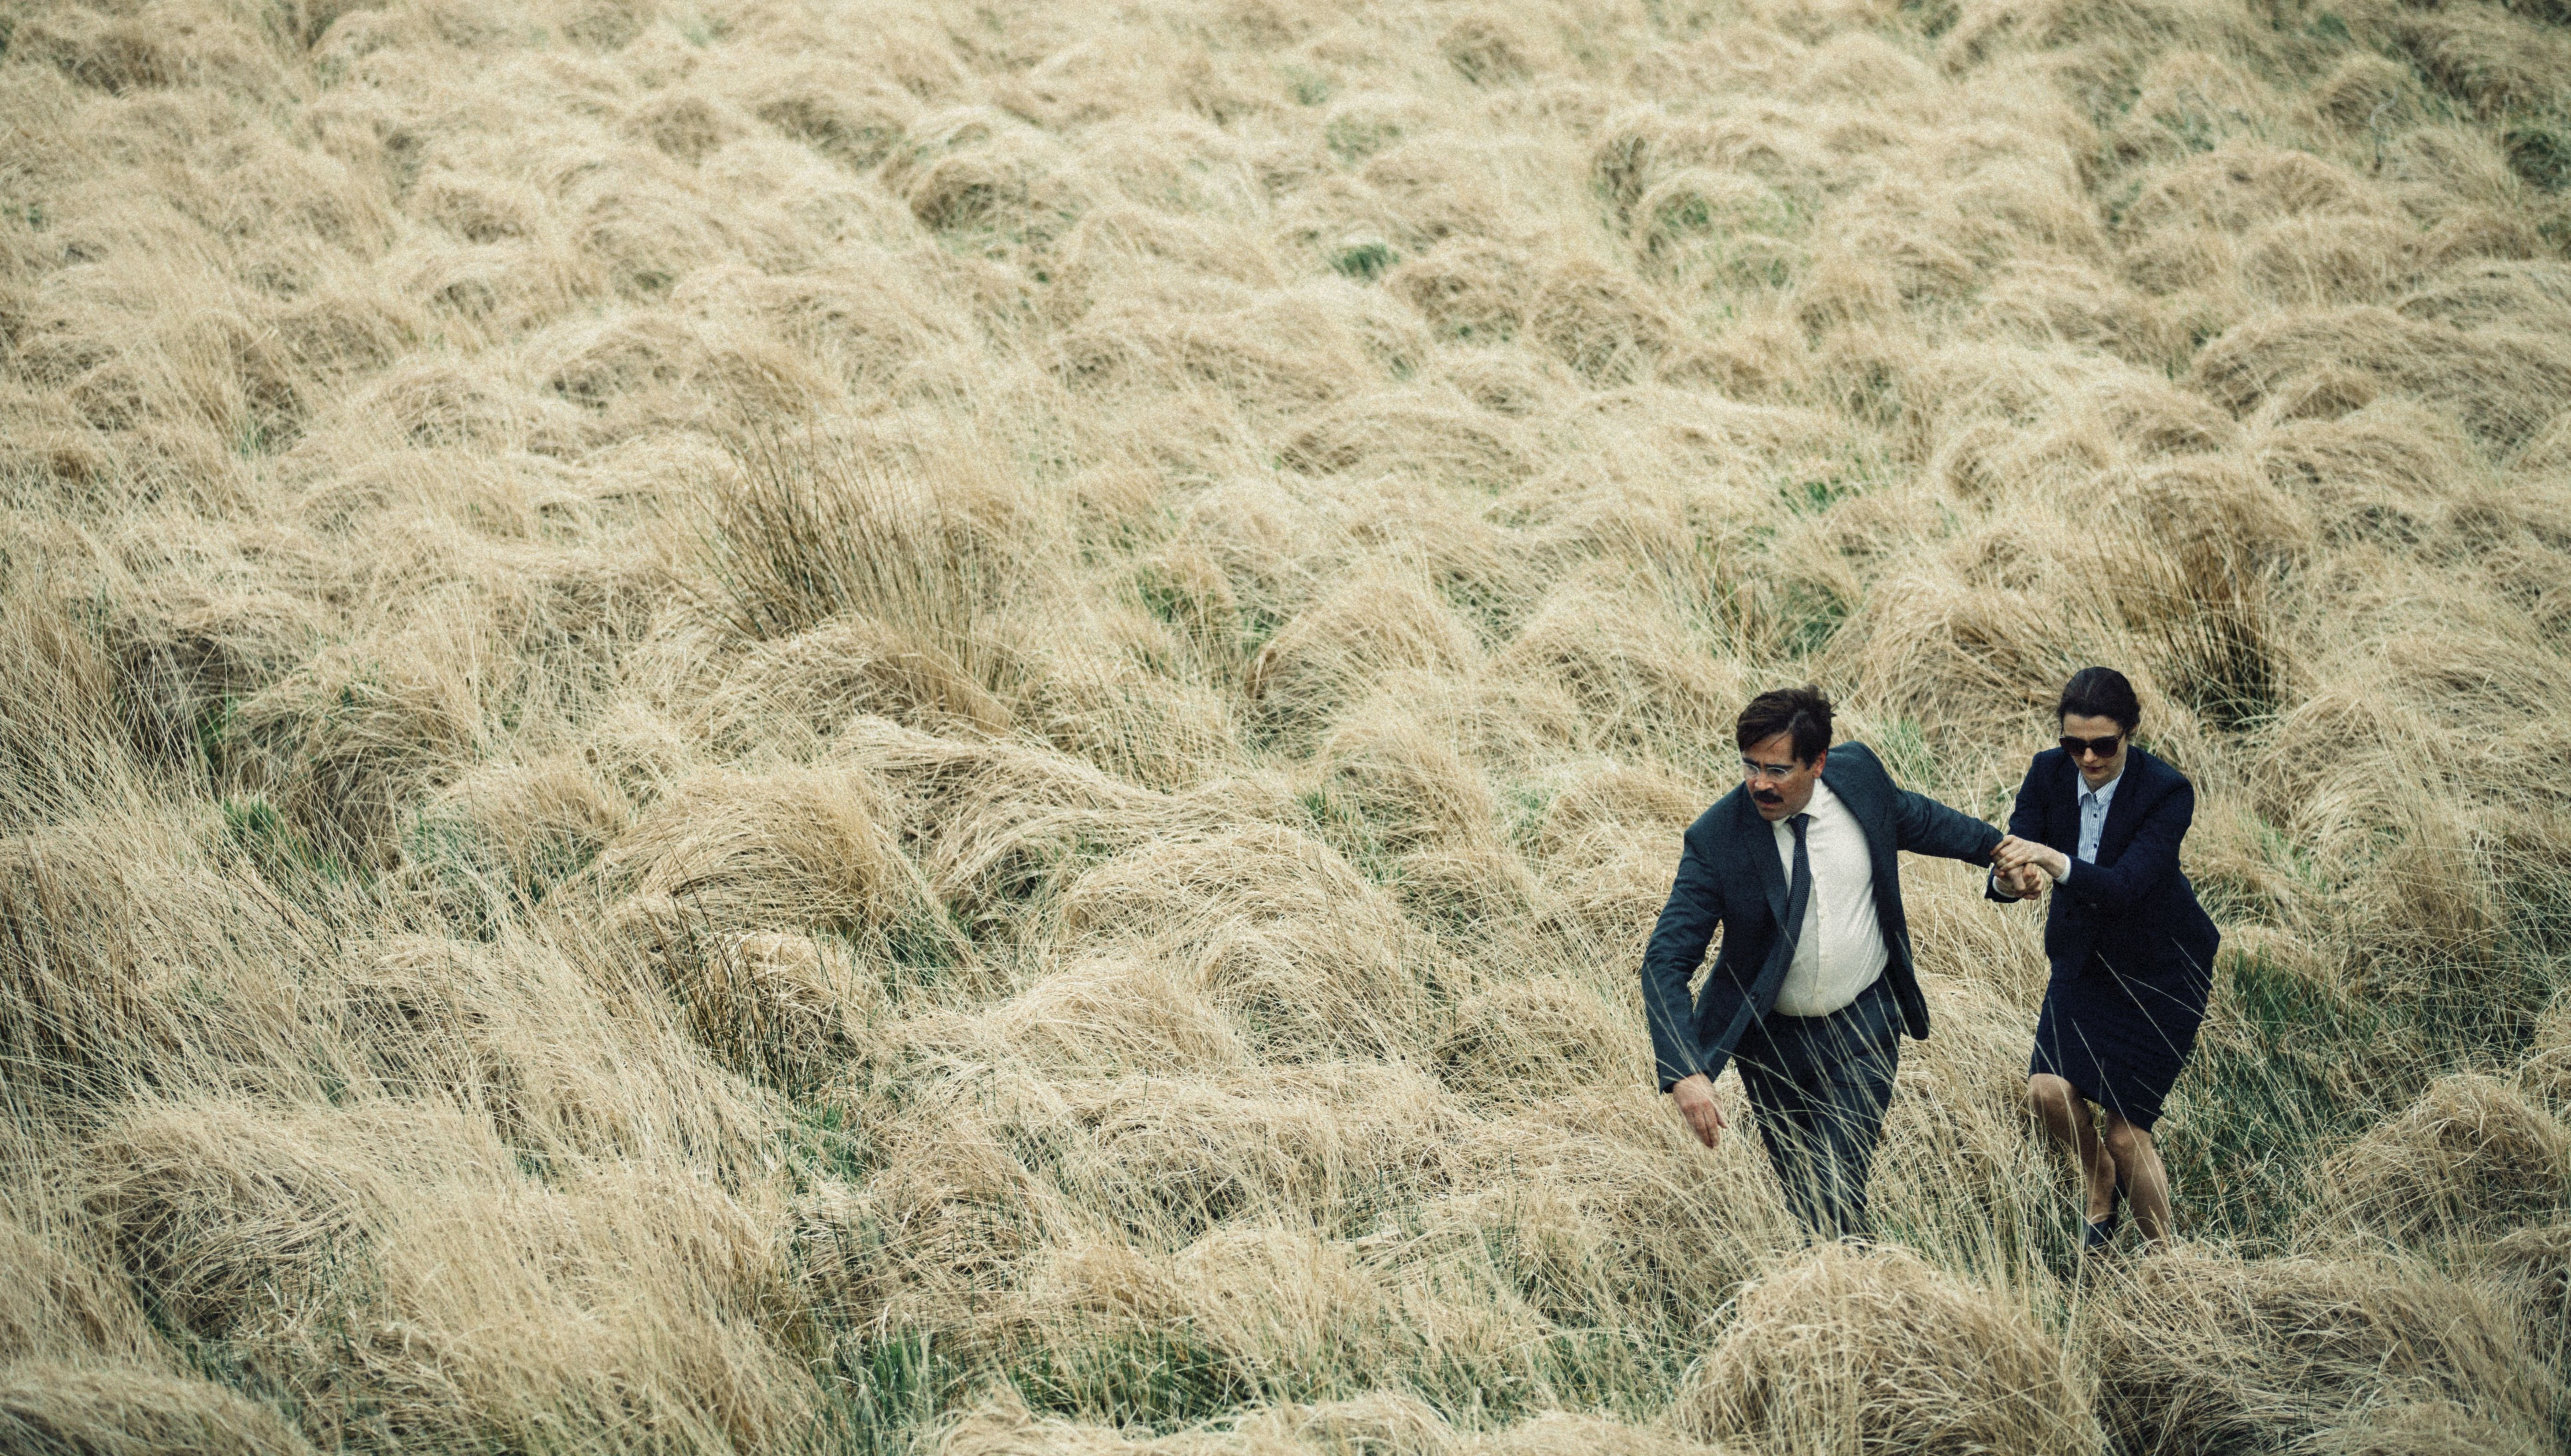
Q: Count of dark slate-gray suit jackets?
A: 1